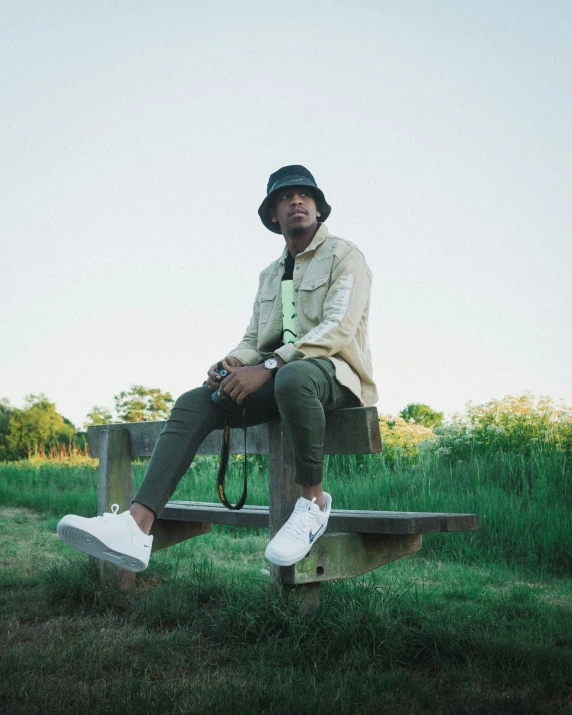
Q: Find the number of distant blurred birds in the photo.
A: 0